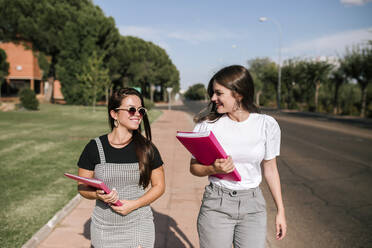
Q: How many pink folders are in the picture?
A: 2